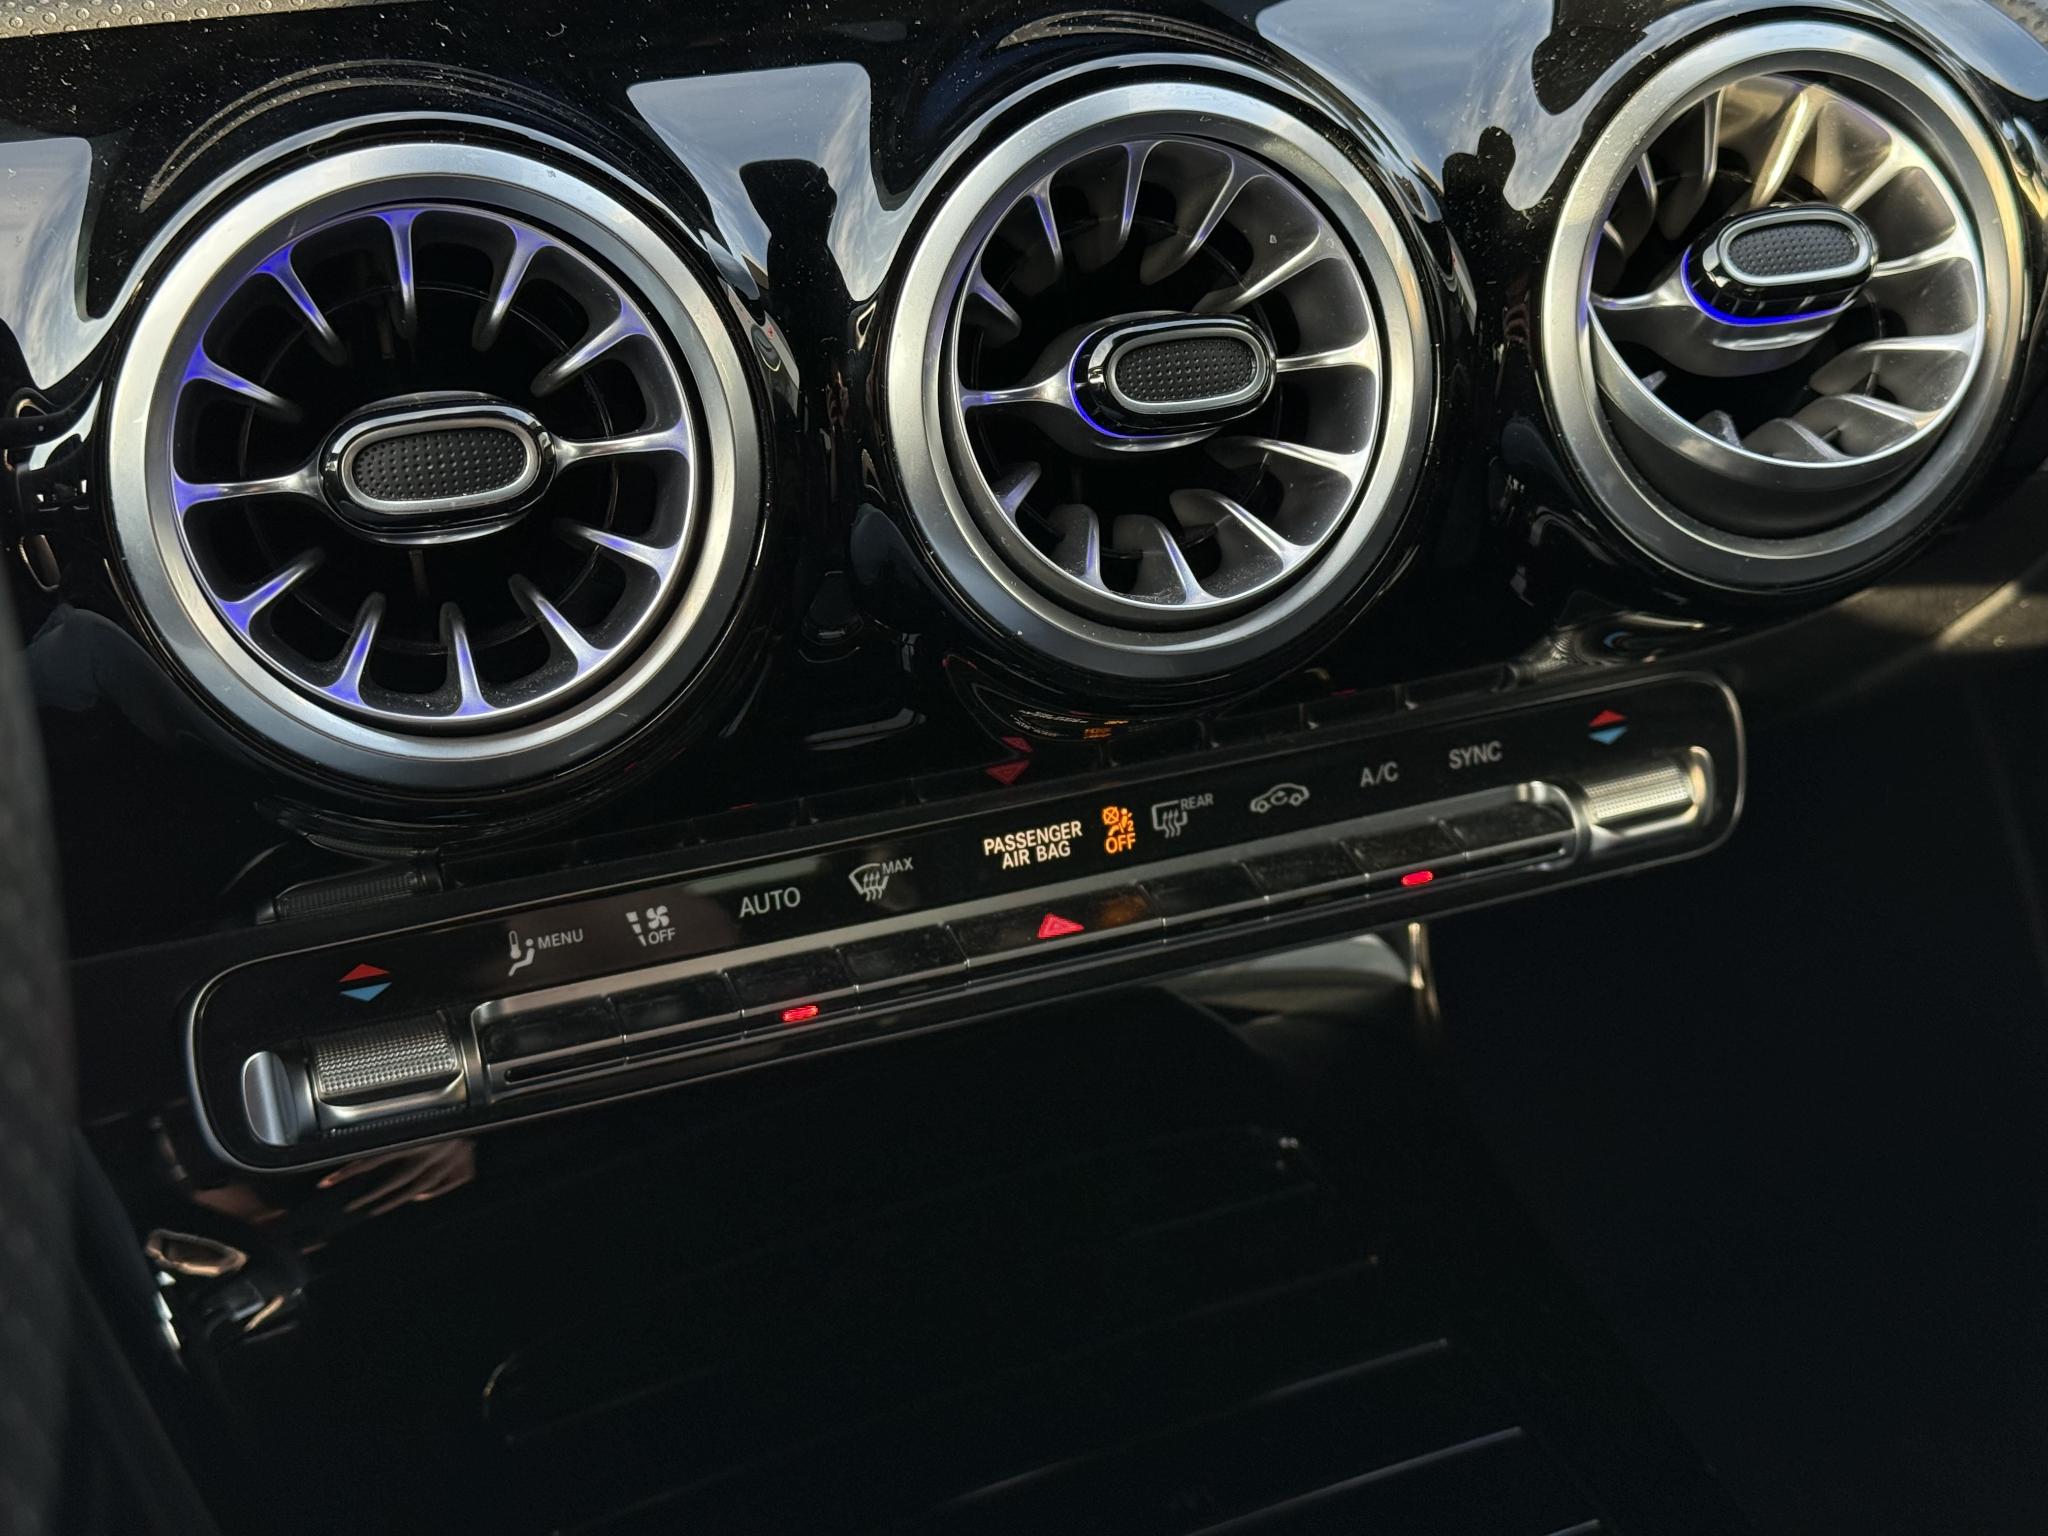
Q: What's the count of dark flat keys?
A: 9